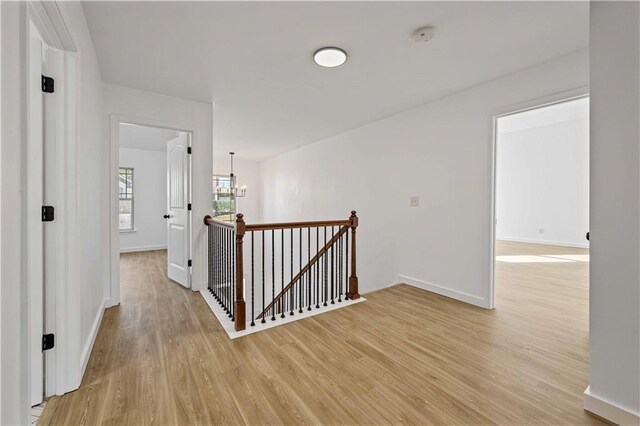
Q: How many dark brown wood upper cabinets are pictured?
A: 0